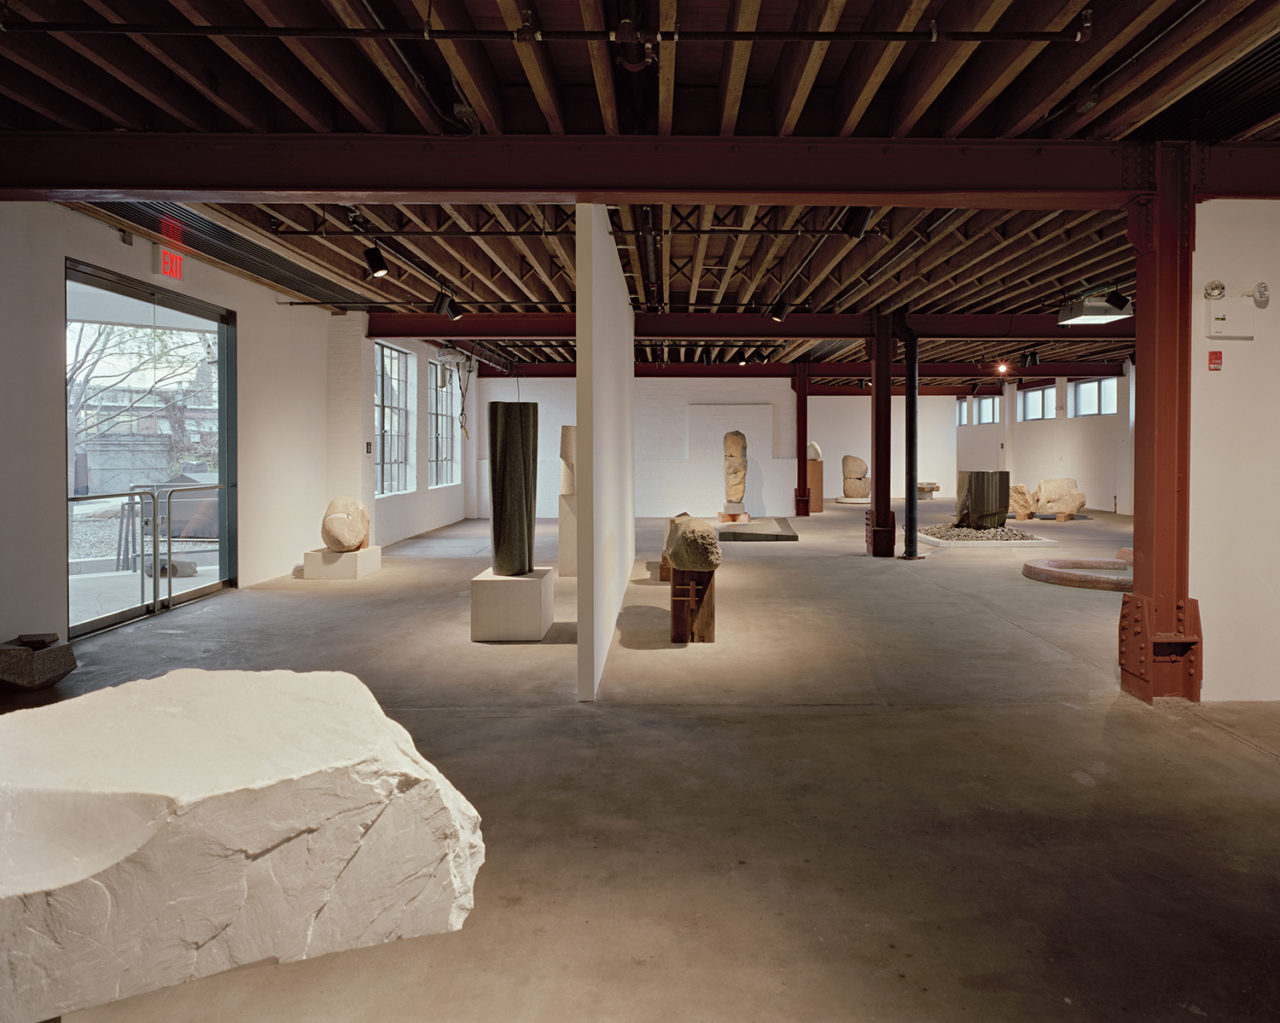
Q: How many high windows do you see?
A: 4